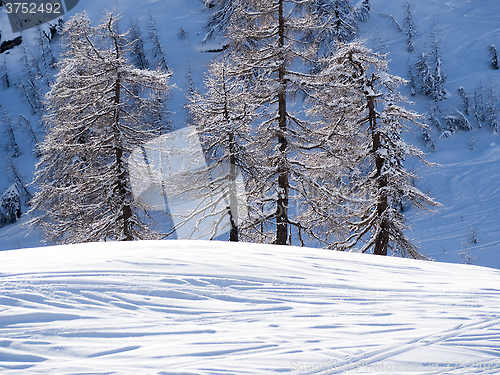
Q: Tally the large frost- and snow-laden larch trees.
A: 4